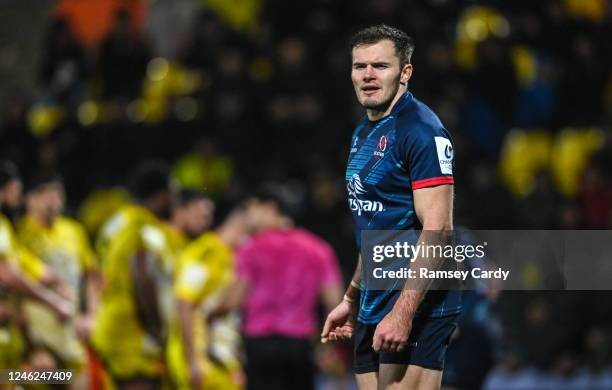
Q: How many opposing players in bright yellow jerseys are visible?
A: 5